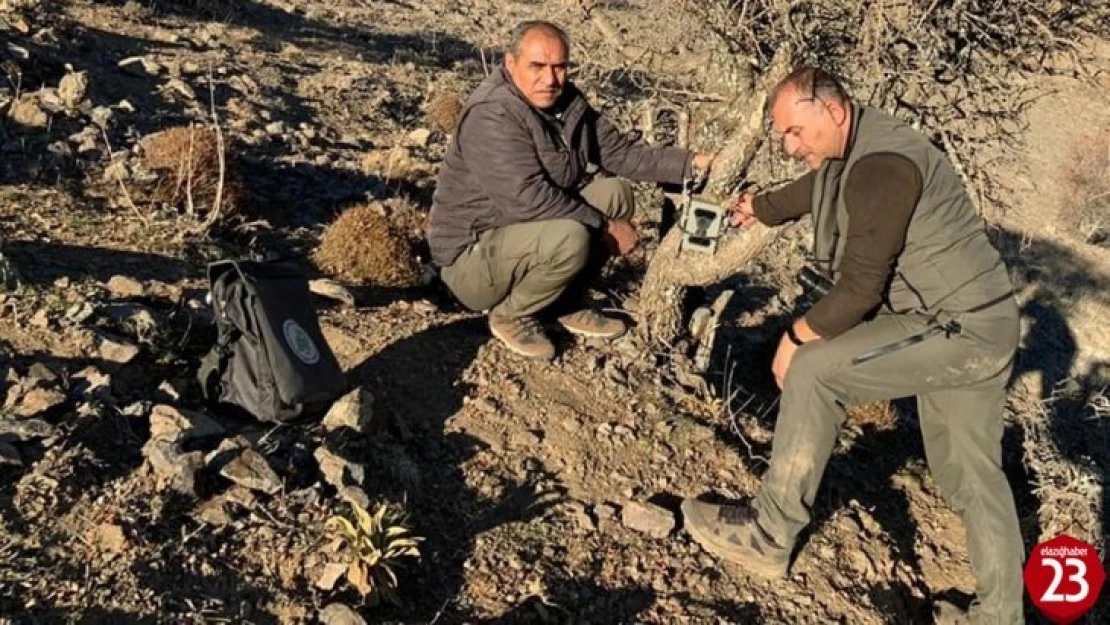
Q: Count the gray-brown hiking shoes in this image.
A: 3